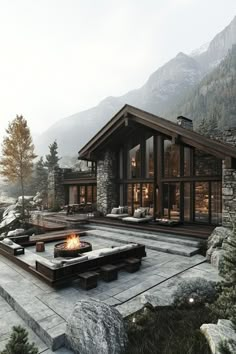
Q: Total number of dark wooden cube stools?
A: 3